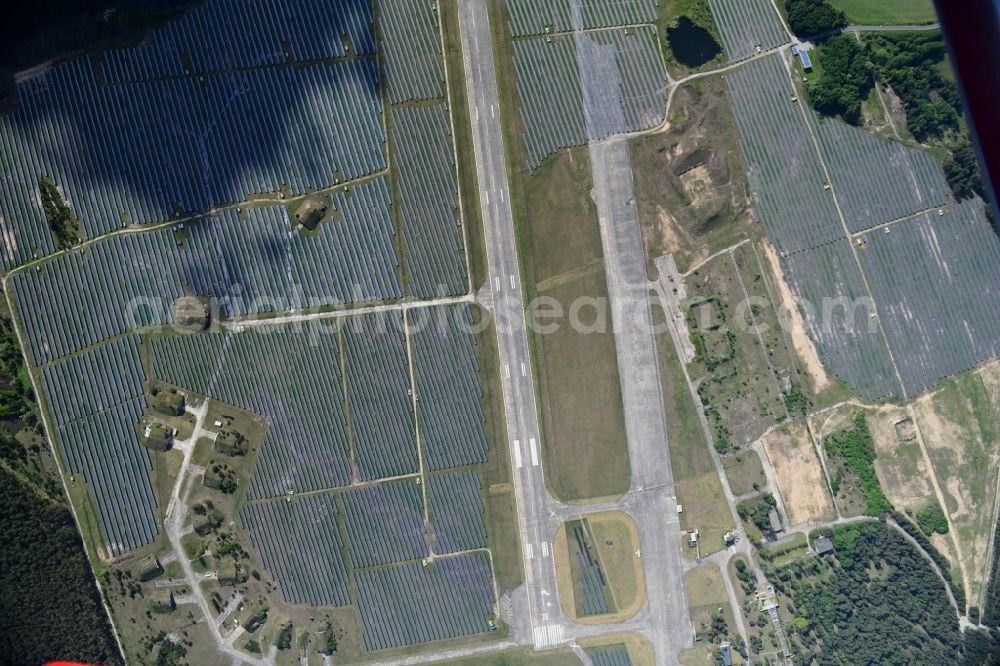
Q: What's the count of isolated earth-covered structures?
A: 2